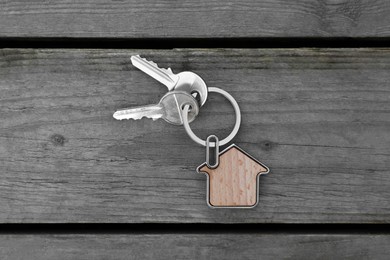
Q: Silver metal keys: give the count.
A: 2